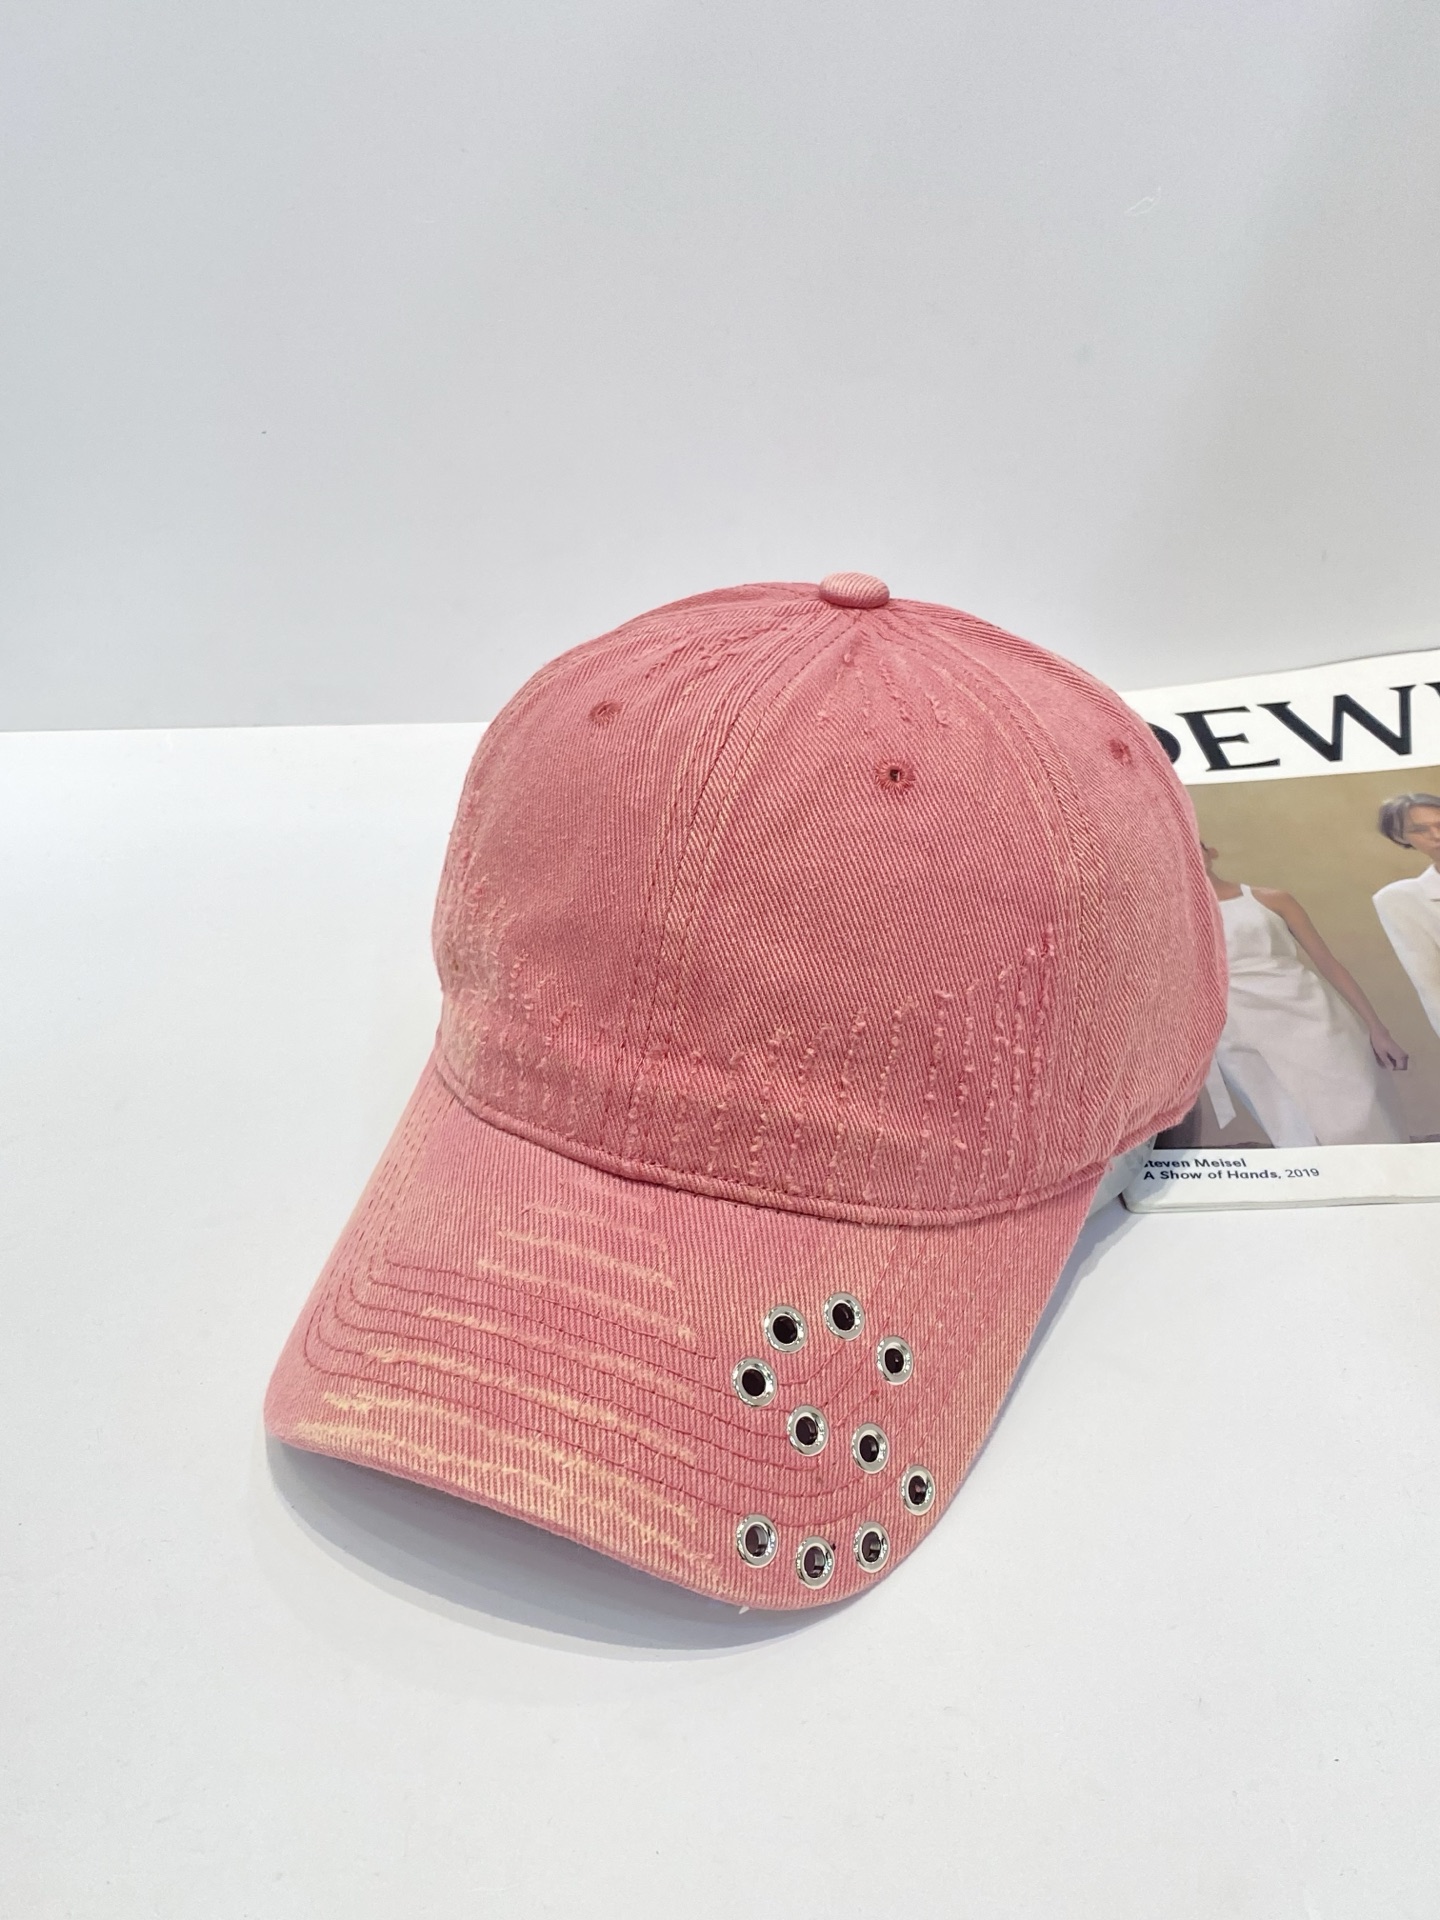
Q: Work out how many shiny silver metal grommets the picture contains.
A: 10